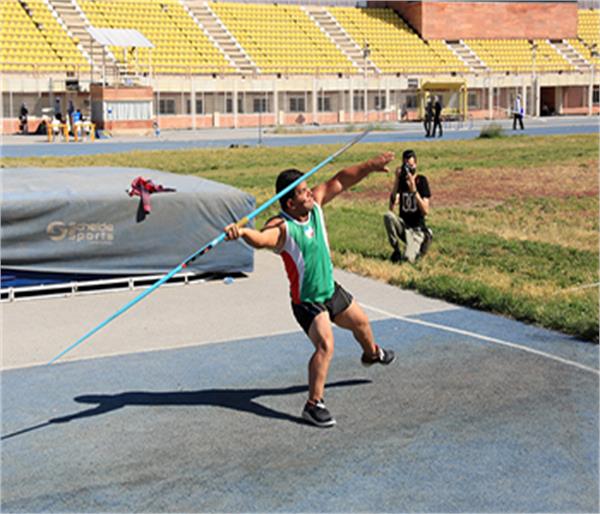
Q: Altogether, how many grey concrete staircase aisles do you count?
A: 5